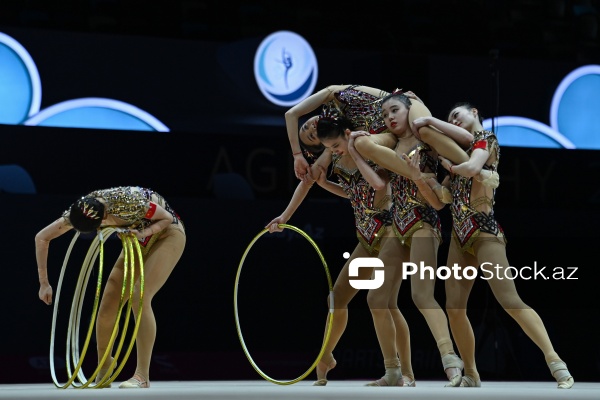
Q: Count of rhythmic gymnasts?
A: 5